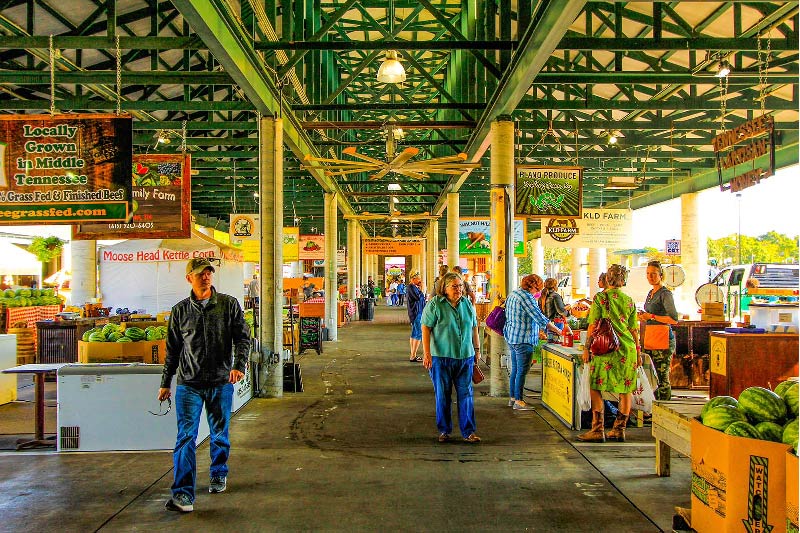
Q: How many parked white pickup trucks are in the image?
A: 1